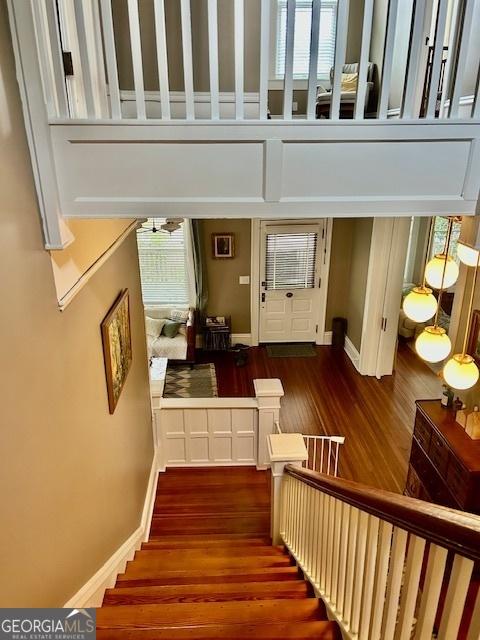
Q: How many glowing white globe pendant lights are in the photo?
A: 5